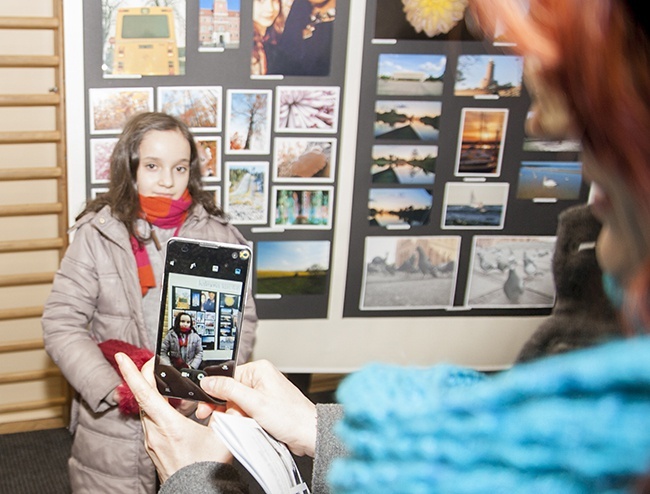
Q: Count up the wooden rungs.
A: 12